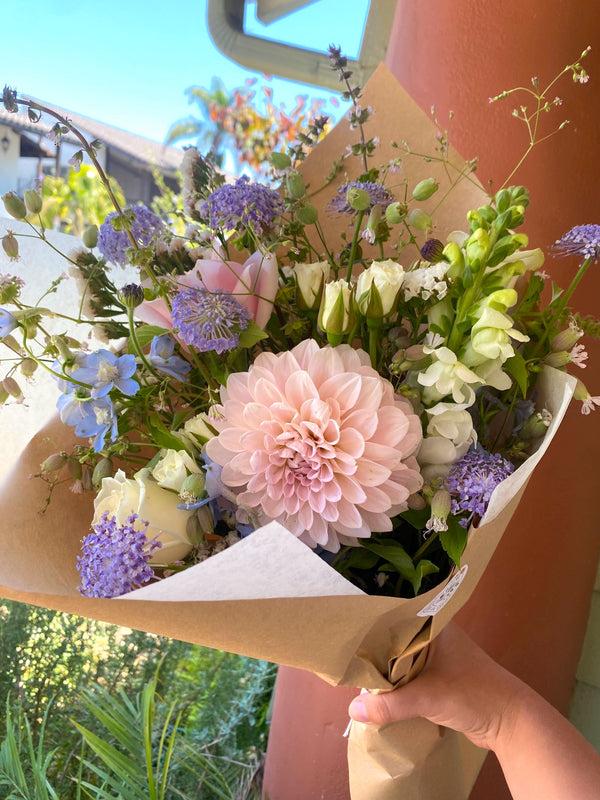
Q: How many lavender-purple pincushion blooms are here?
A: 7